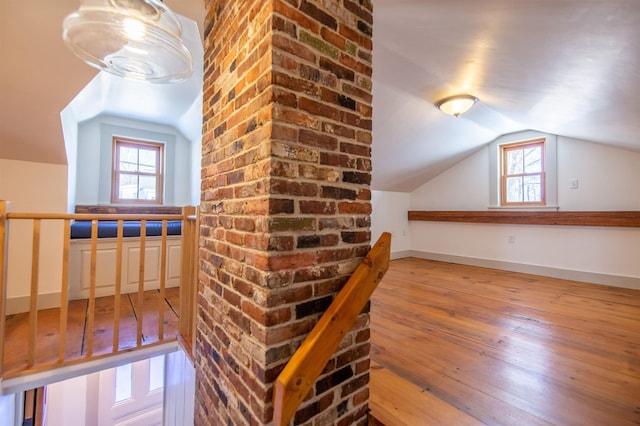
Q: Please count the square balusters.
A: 6